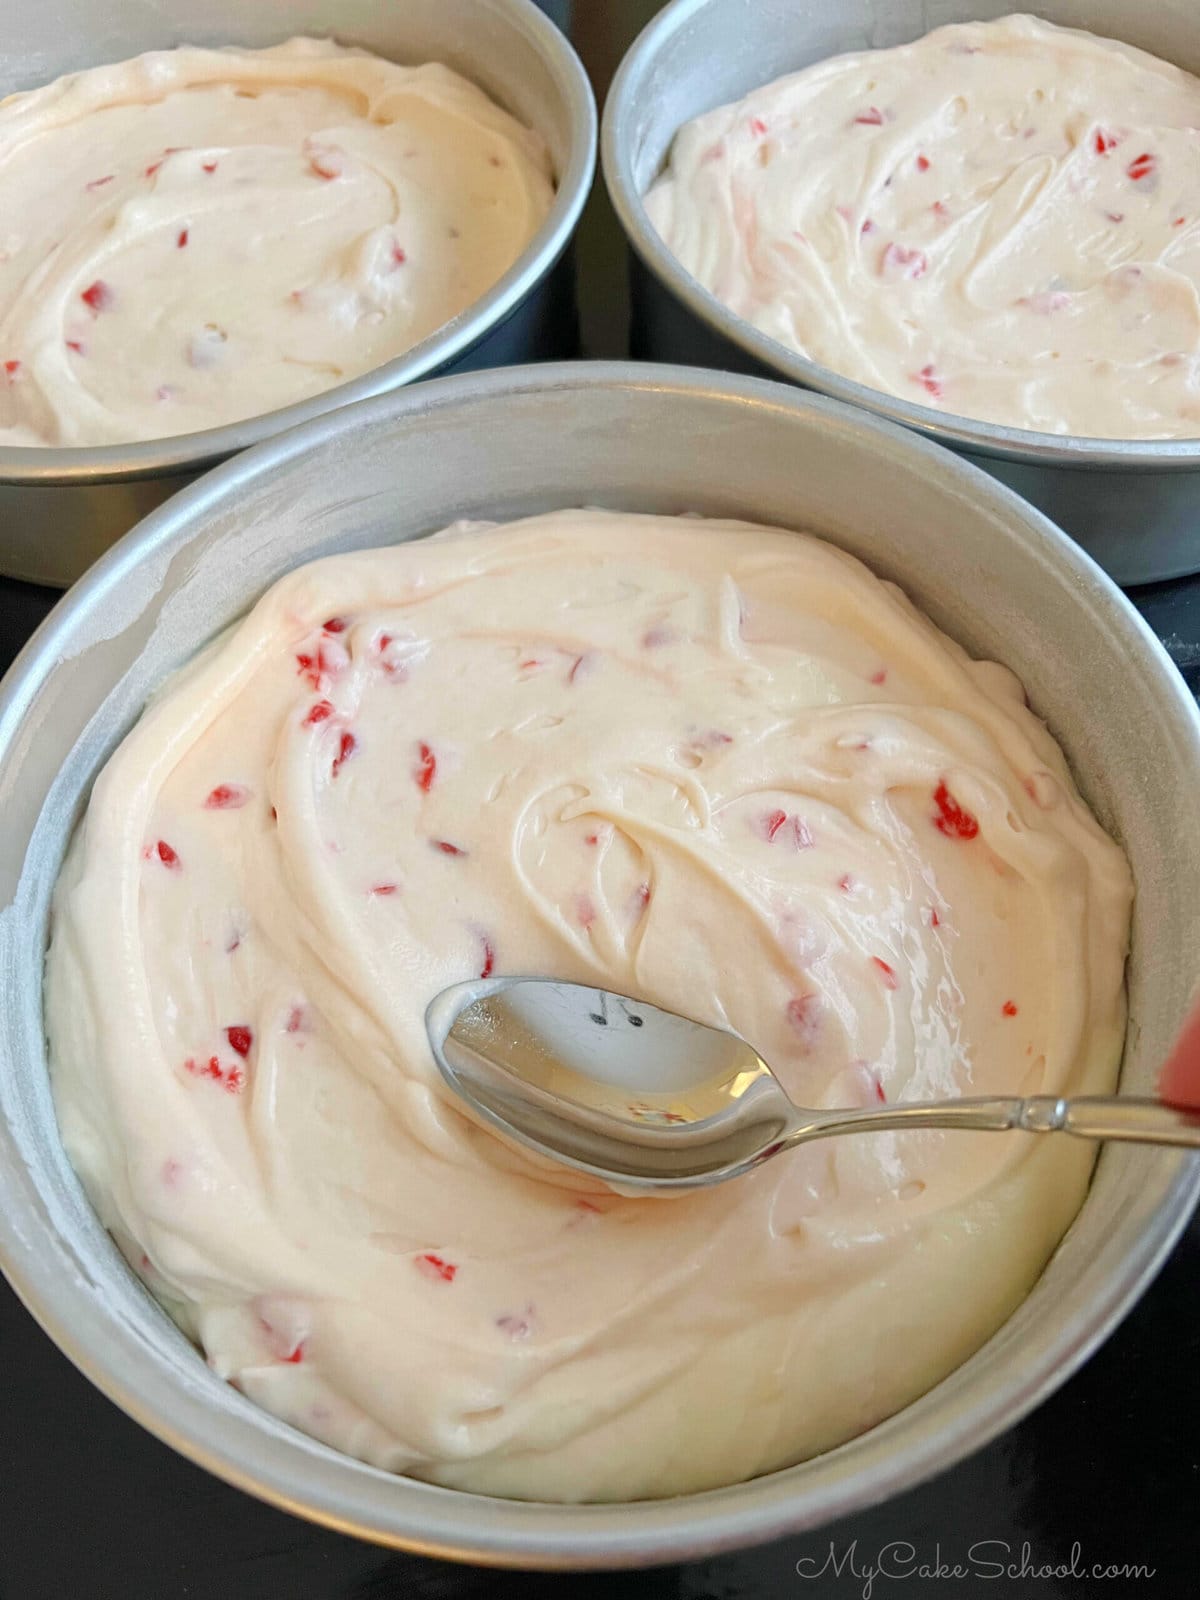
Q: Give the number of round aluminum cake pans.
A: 3